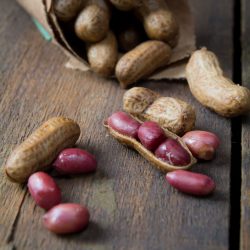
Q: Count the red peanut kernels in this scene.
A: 8